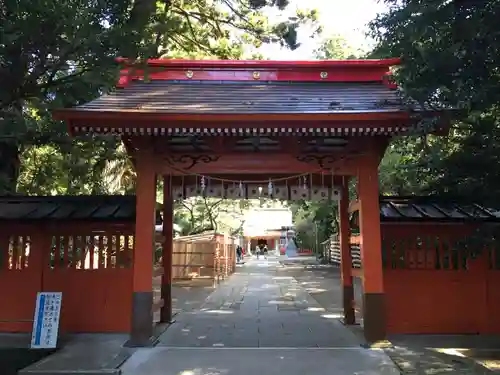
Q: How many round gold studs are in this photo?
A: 3